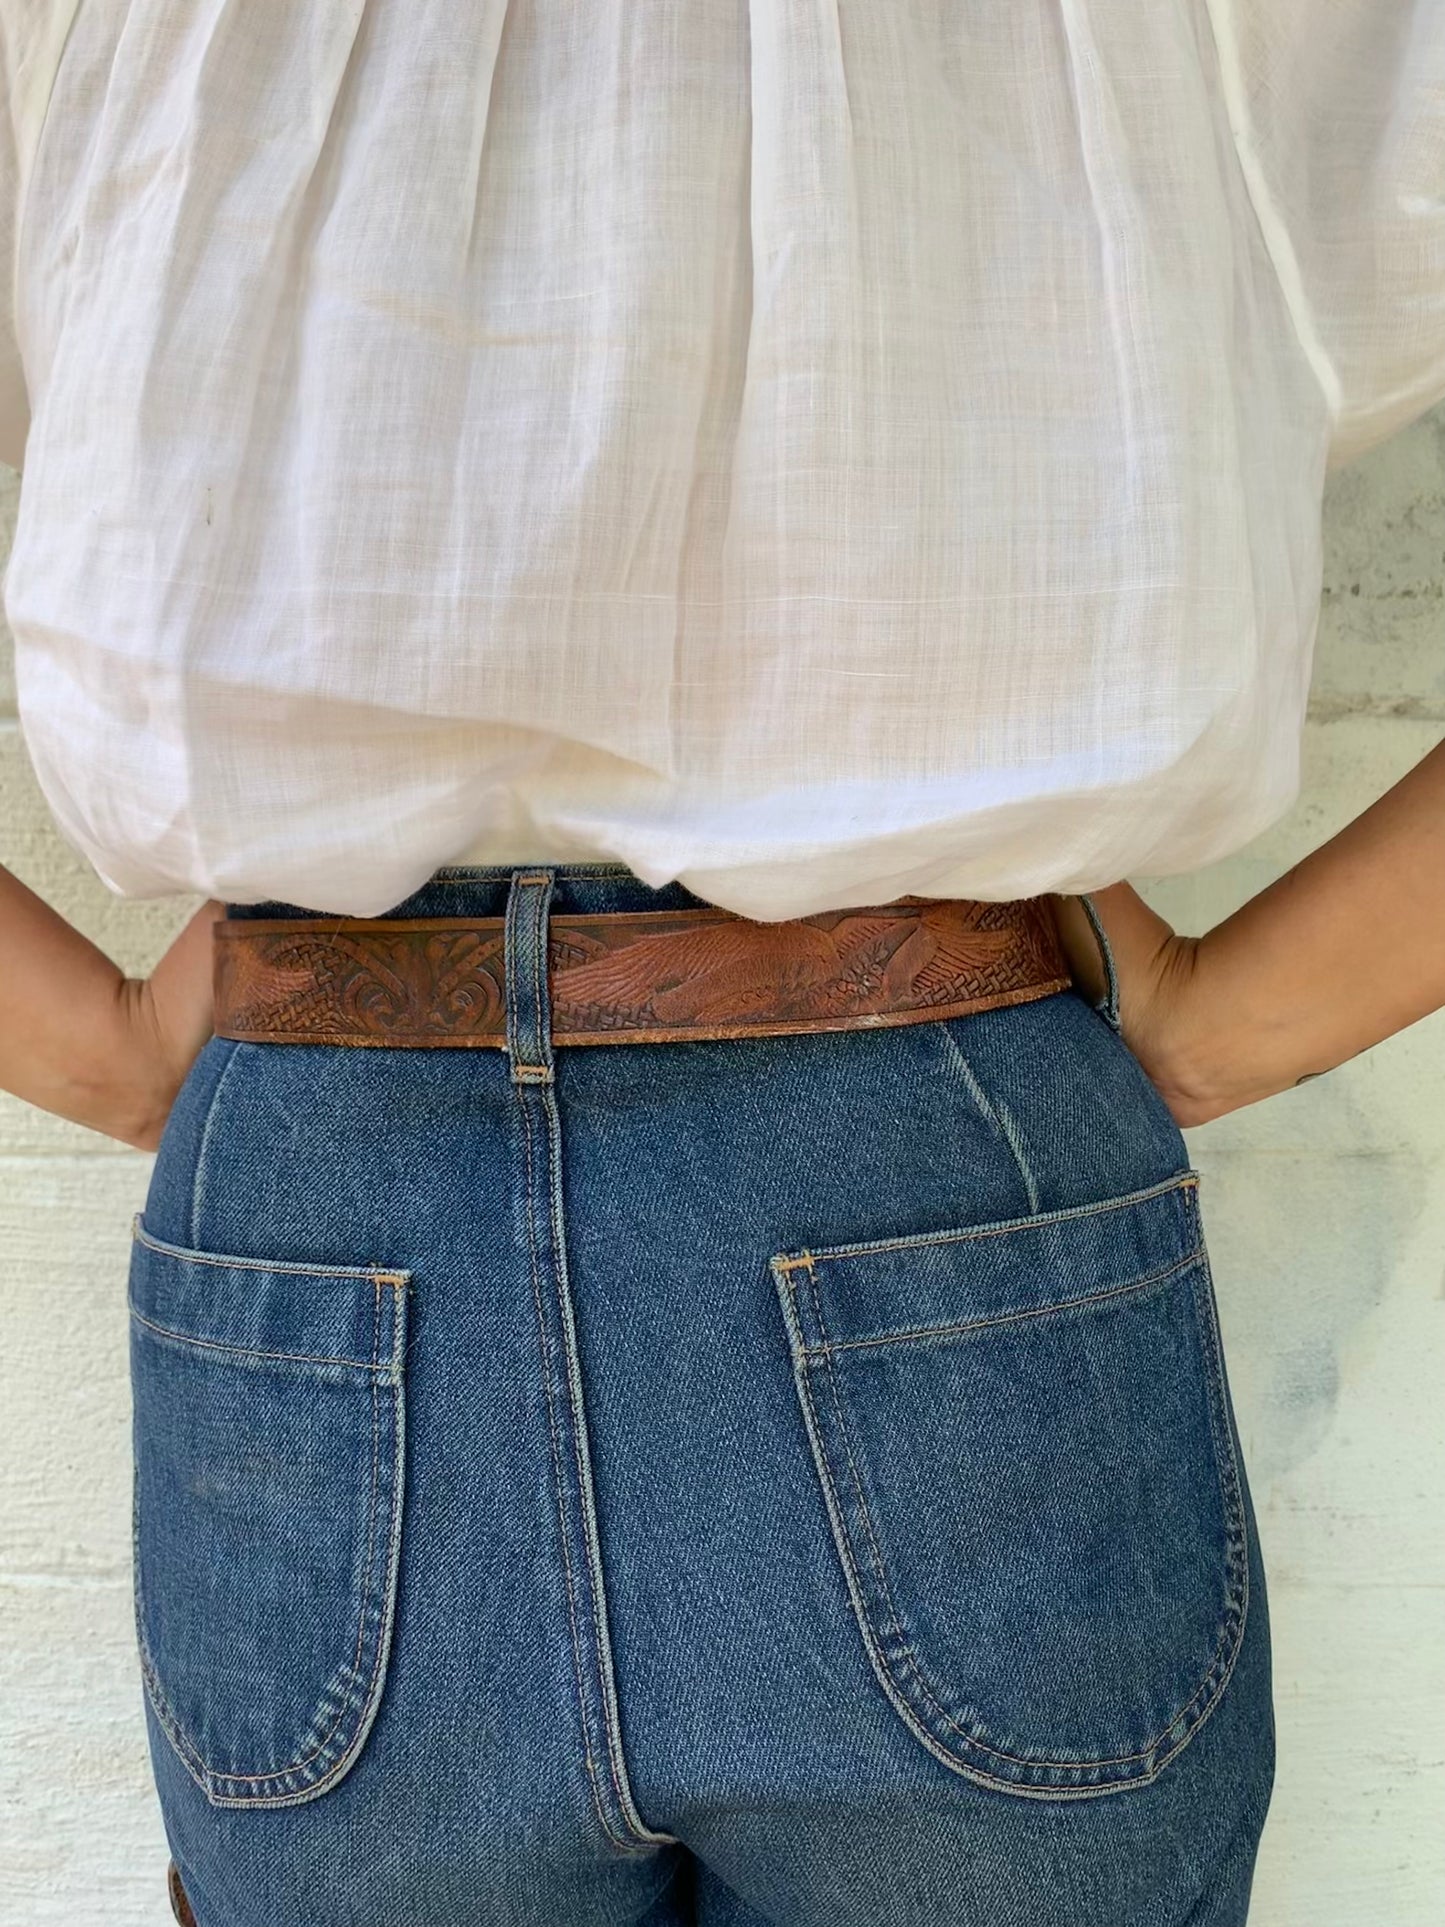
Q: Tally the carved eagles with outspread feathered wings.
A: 1